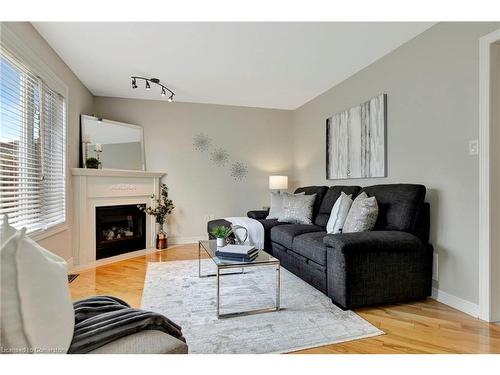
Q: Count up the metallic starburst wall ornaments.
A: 3